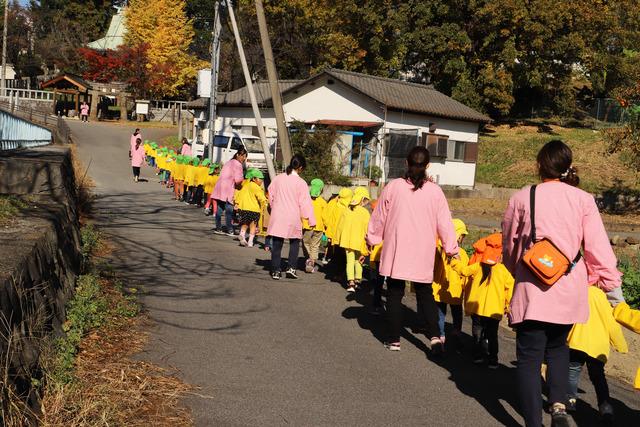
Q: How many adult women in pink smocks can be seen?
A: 8